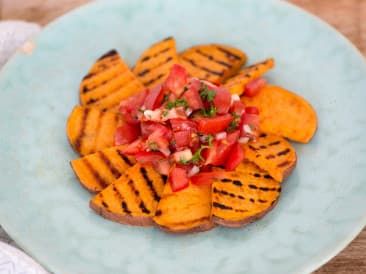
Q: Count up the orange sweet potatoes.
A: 11